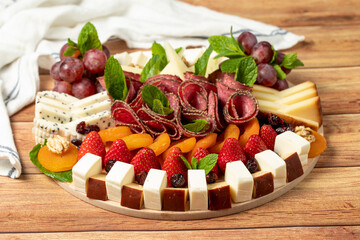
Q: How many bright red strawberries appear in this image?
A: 8